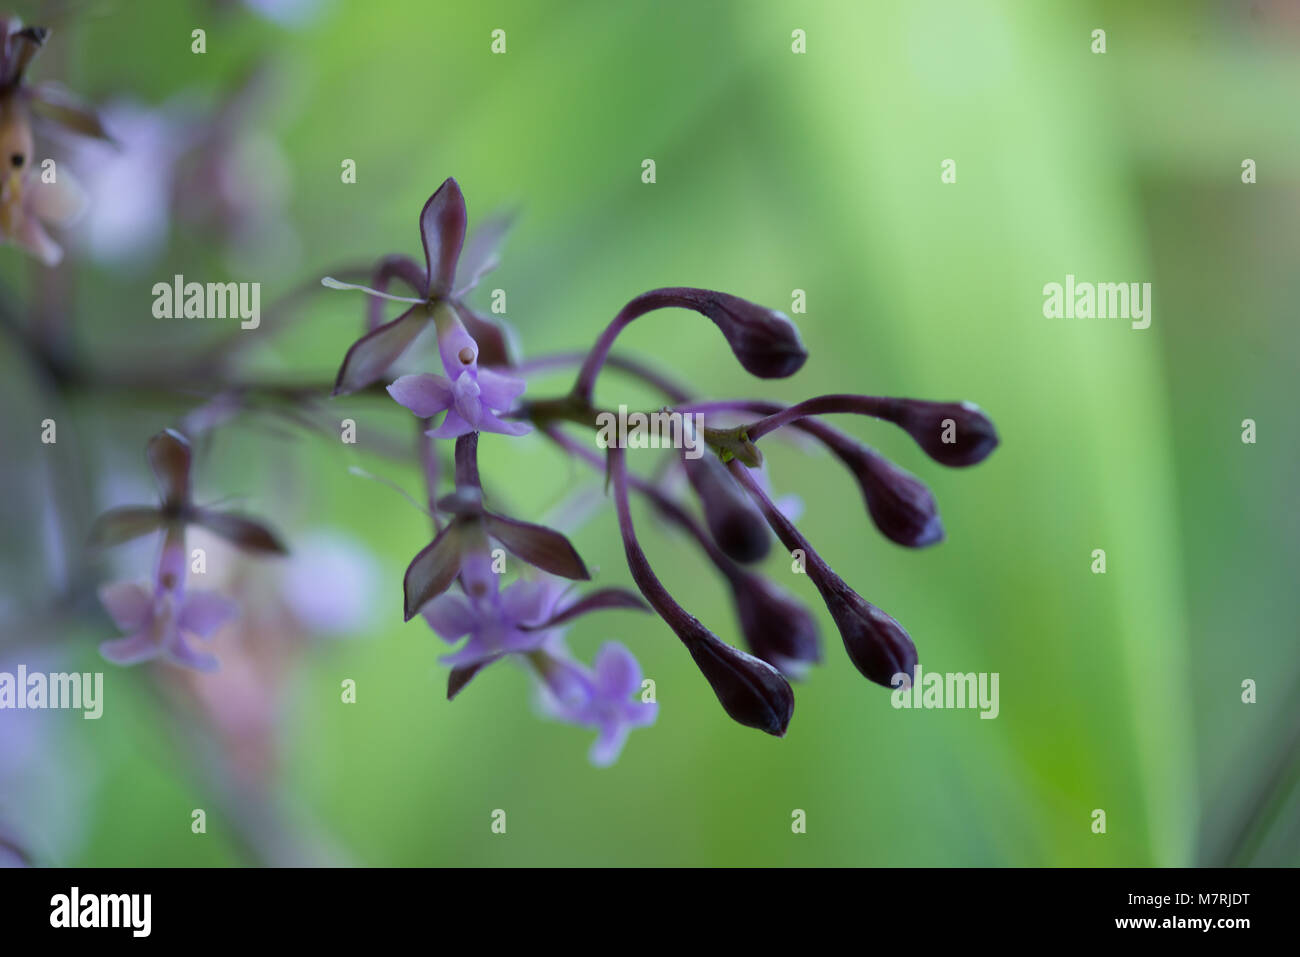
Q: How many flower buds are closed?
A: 7